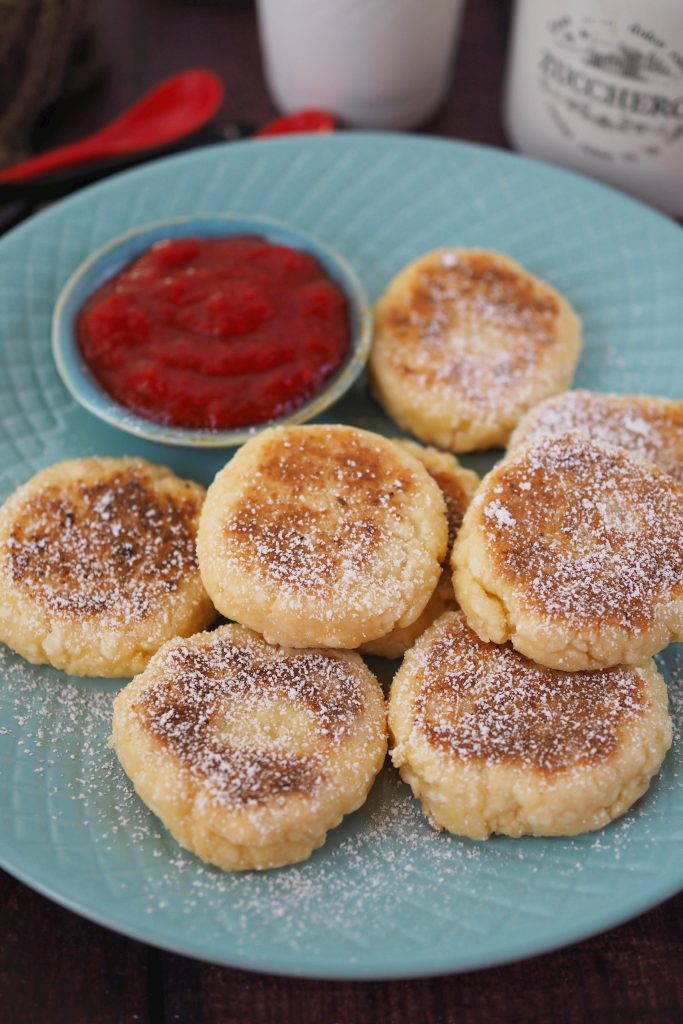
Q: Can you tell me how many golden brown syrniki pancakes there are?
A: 8